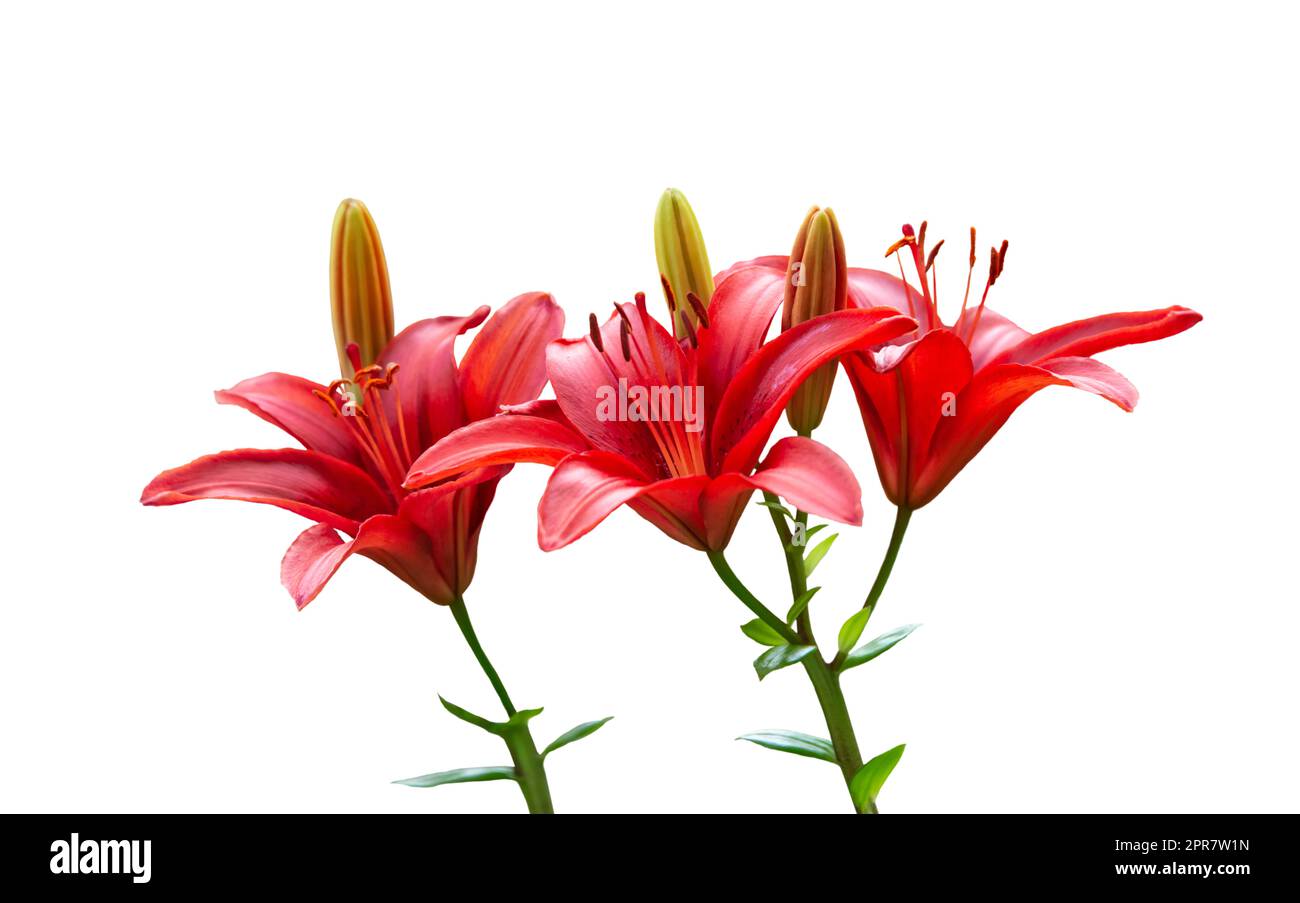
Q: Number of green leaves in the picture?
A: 14